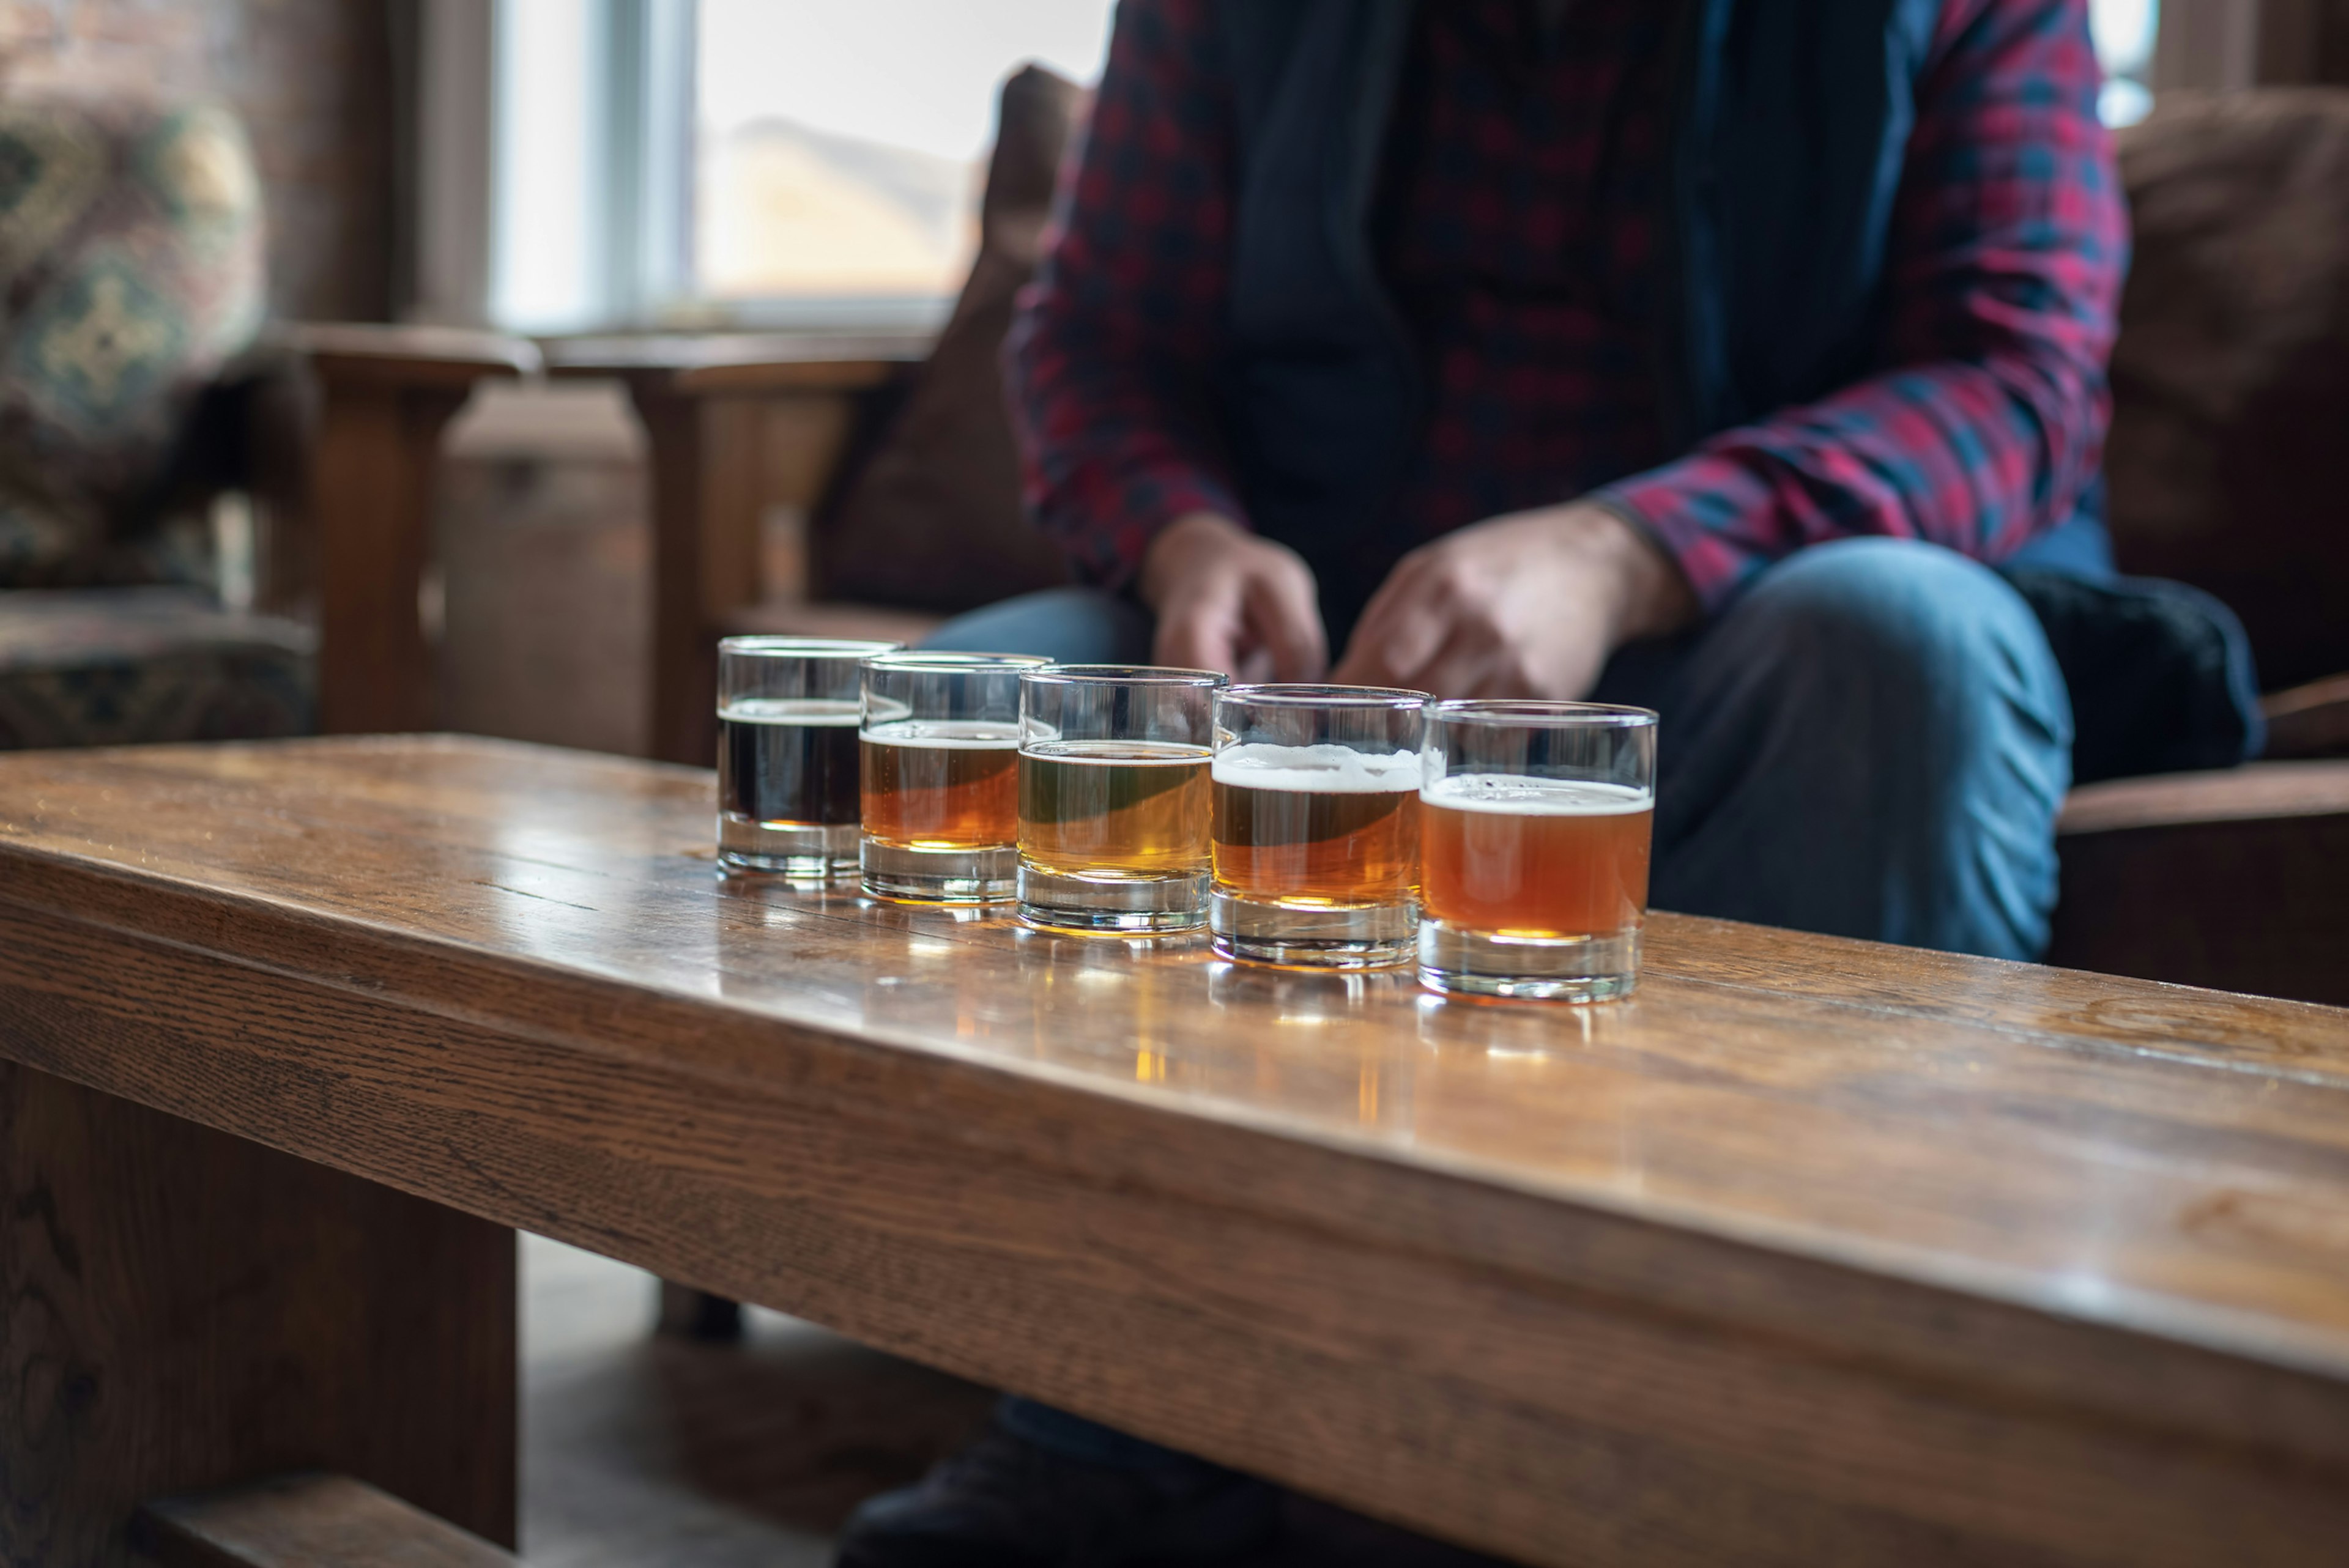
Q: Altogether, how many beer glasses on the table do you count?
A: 5